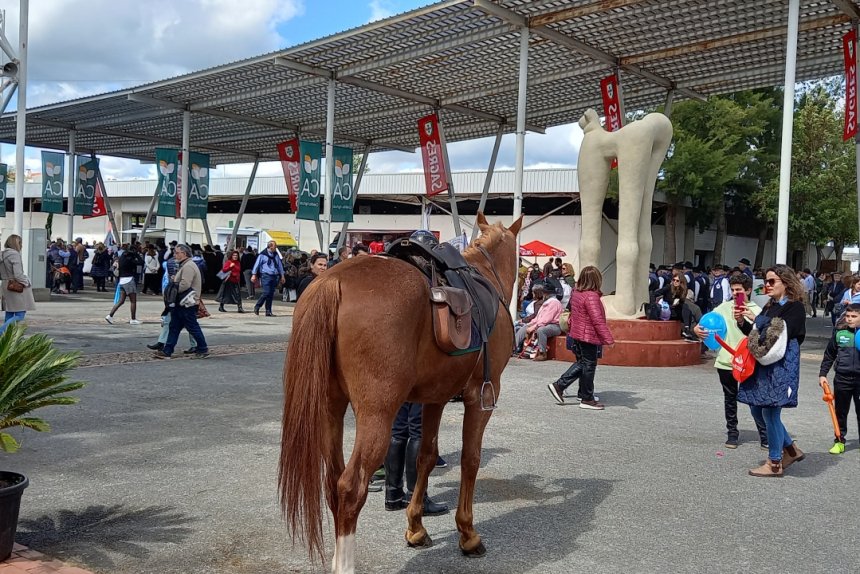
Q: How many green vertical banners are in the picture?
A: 7